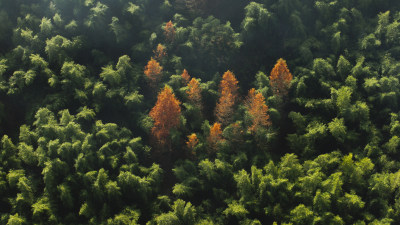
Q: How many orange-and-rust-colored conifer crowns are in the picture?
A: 11